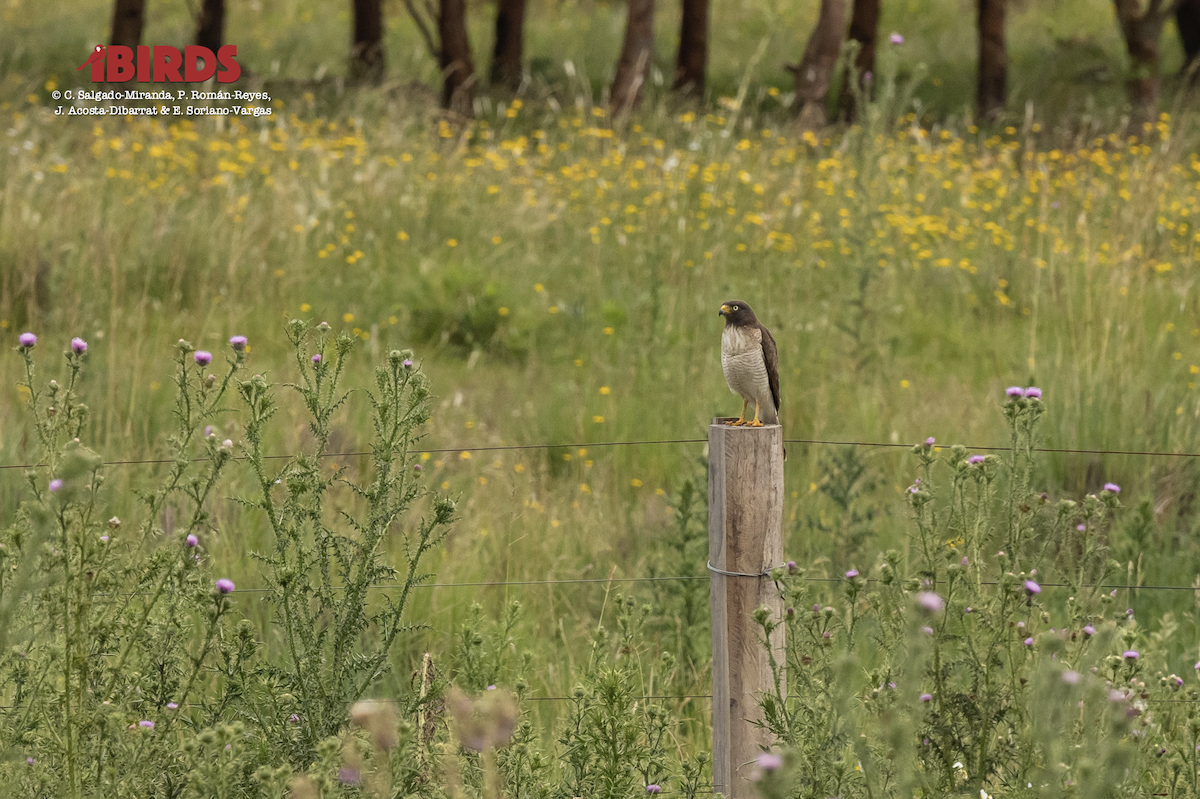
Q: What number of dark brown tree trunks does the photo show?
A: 12